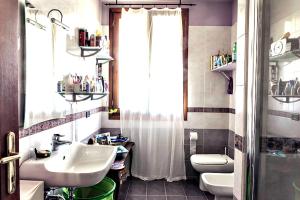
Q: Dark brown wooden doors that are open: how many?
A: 1